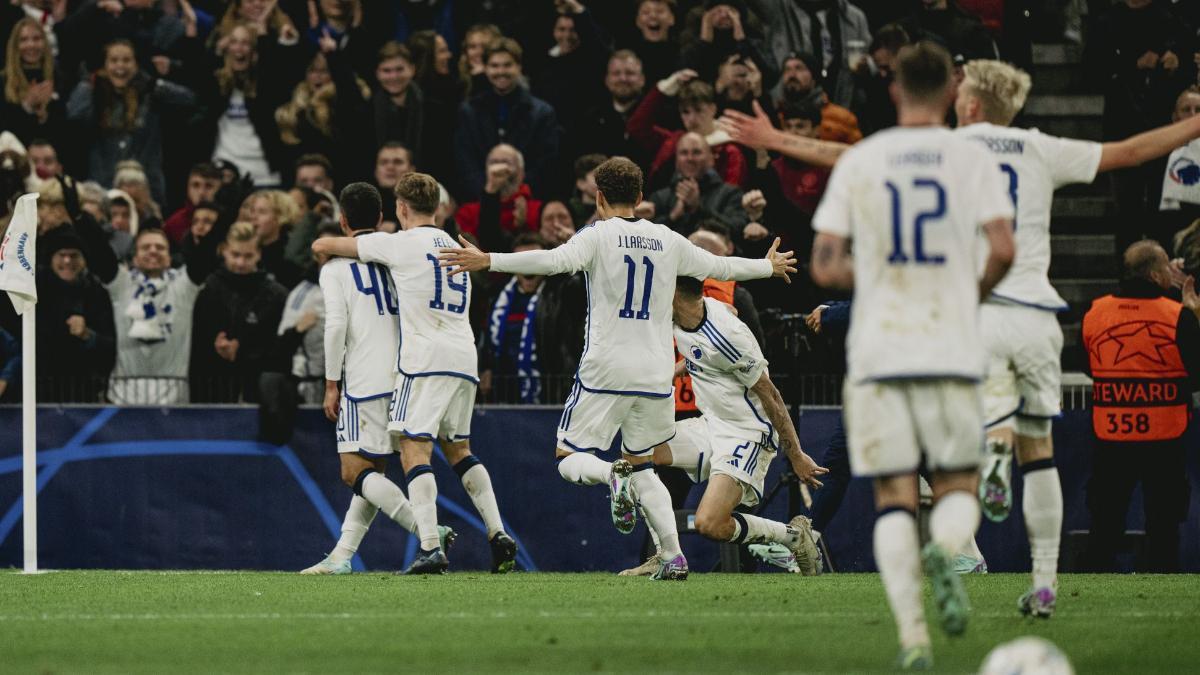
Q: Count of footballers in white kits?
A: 6